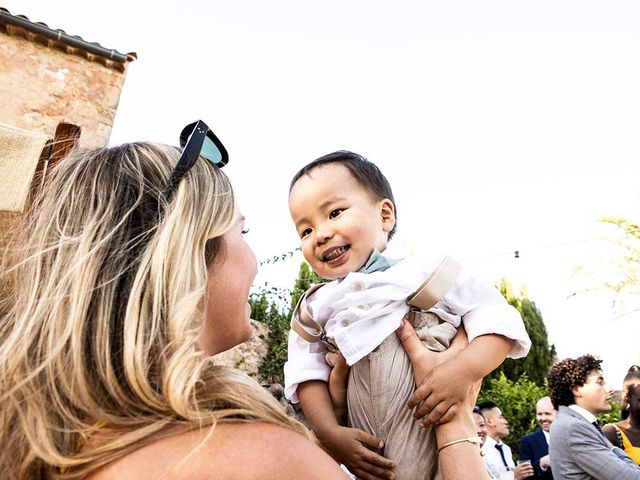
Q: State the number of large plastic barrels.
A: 0